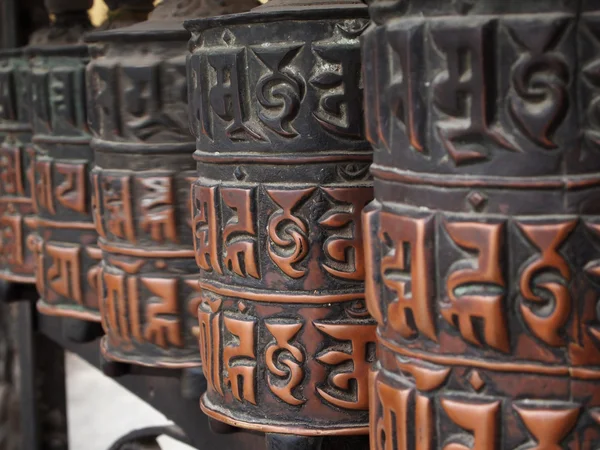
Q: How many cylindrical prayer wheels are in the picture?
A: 5